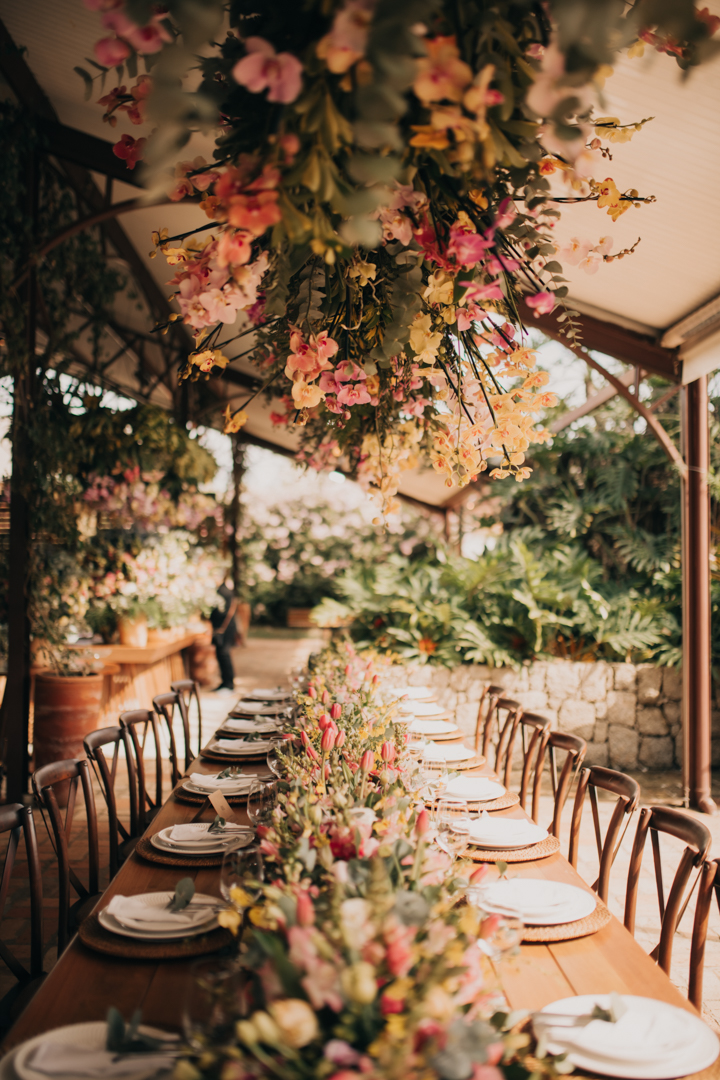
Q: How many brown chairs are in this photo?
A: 13